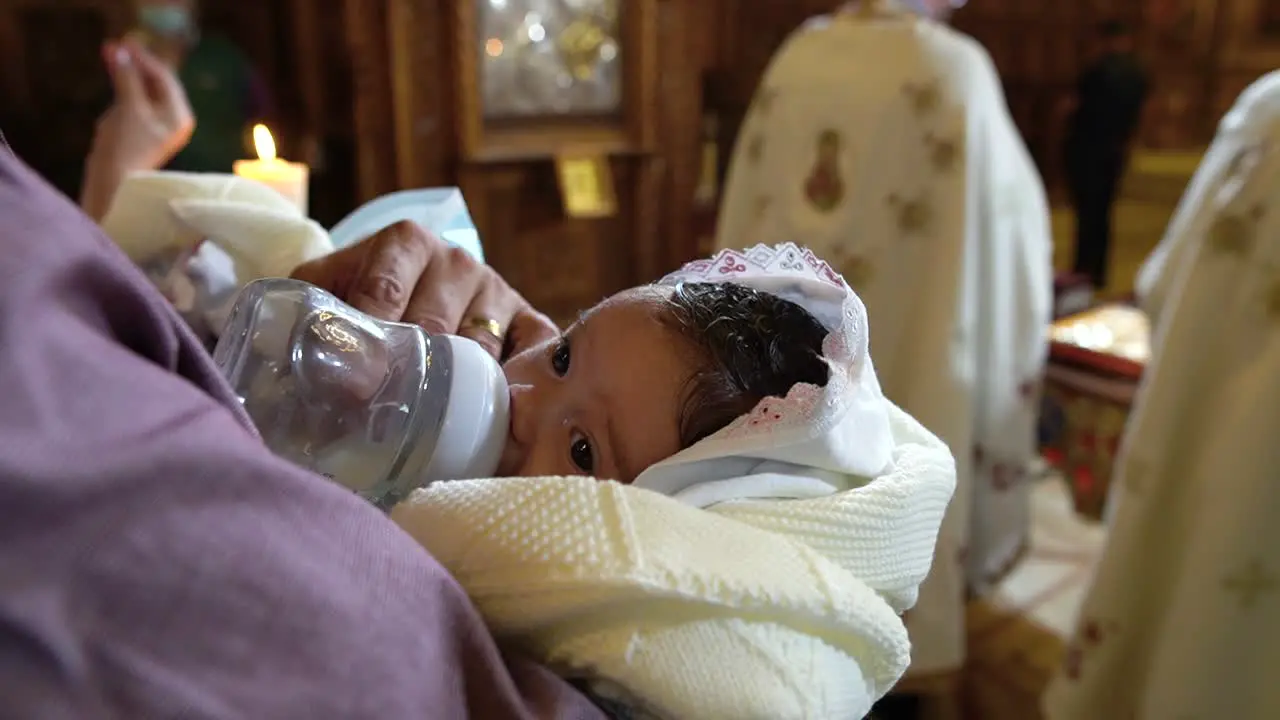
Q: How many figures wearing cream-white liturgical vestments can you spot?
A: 2